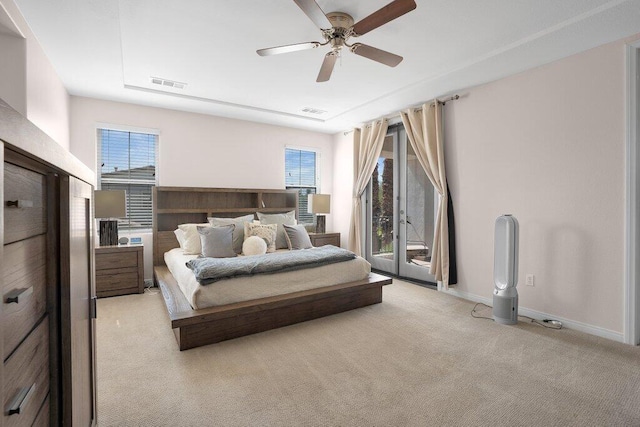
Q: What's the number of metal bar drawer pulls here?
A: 3